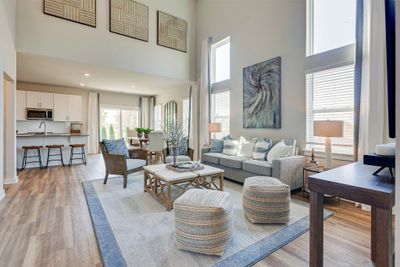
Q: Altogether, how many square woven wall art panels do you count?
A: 3